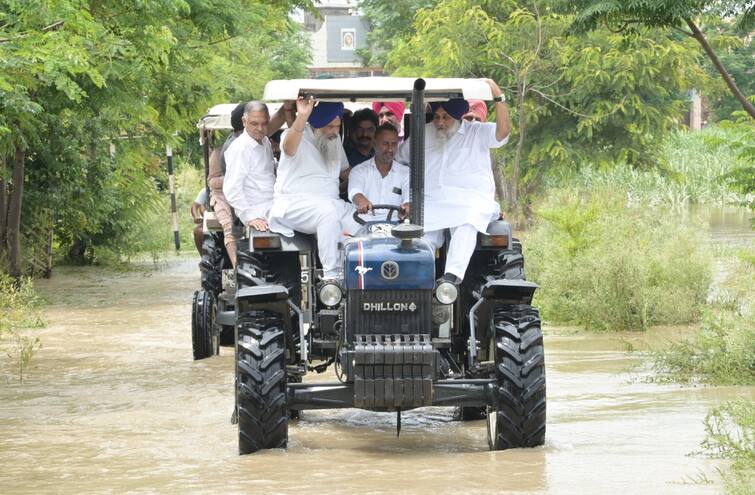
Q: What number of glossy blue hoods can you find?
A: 1